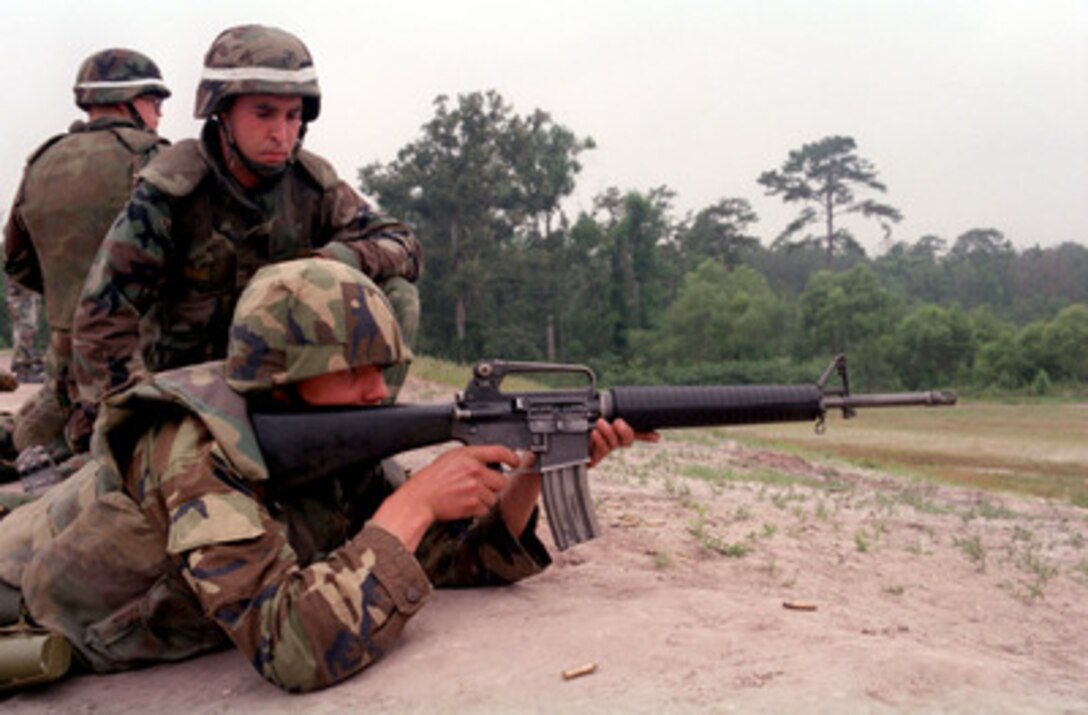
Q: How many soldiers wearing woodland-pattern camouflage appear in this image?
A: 3